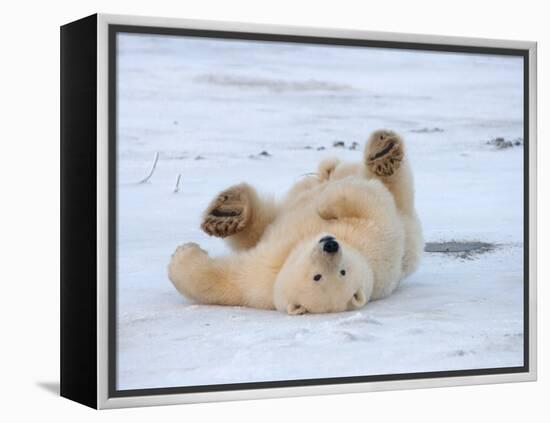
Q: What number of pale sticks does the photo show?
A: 2